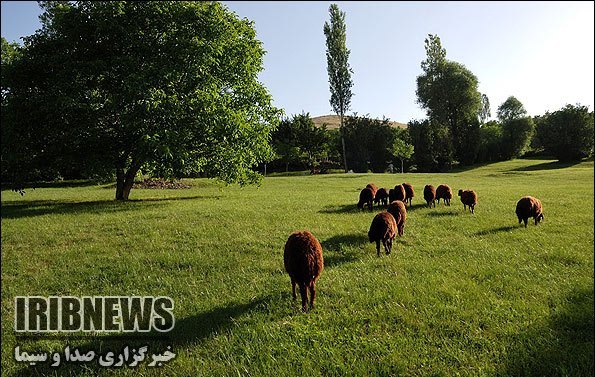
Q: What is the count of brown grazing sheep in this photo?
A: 12